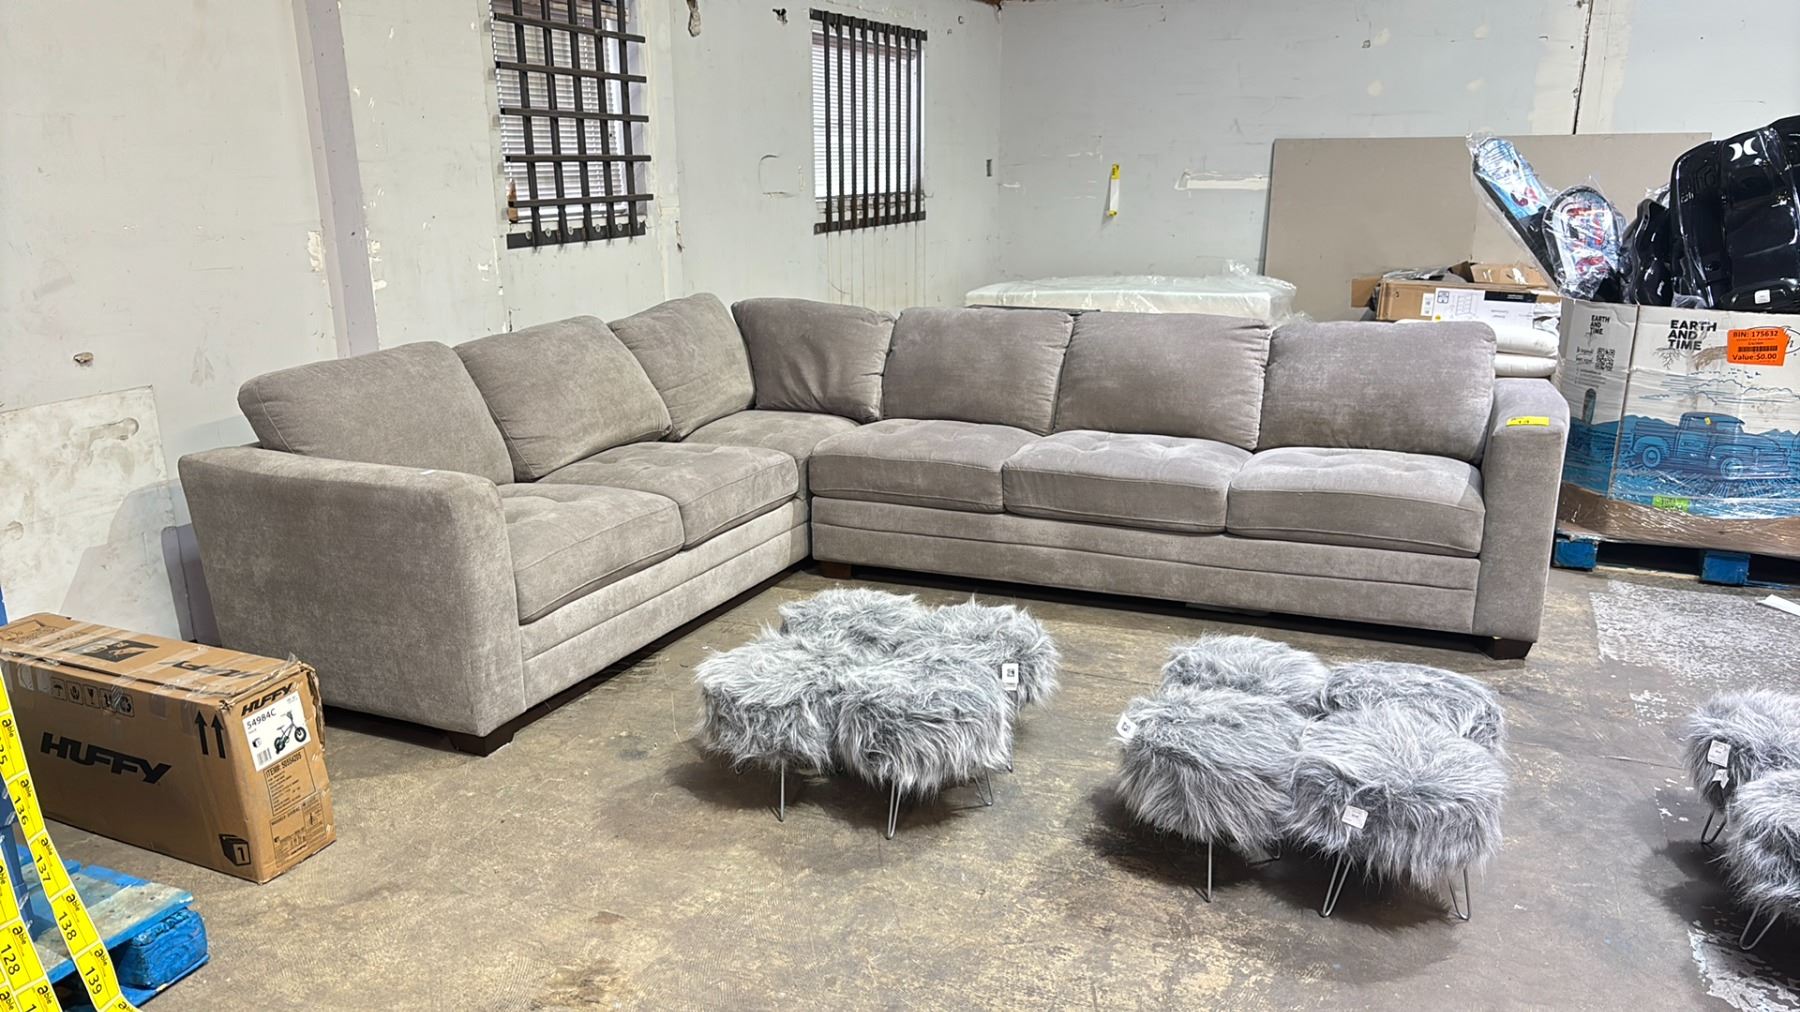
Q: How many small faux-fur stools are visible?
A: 10